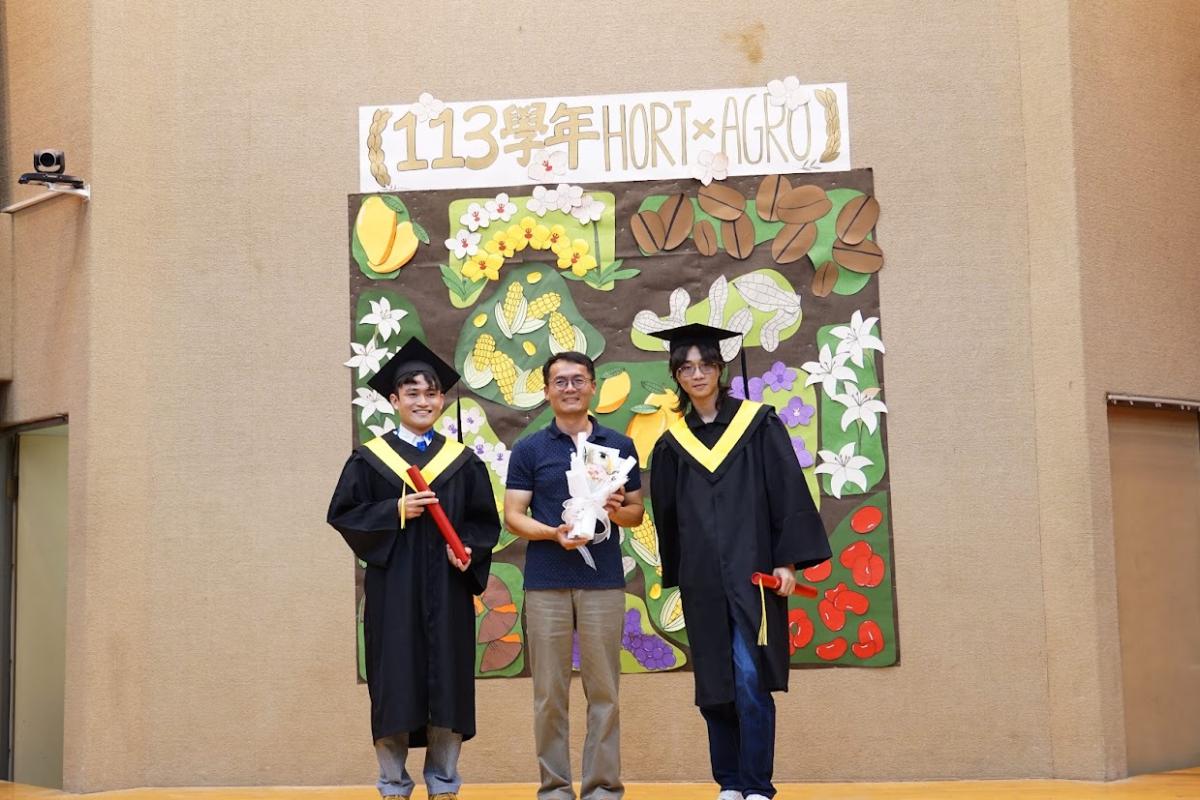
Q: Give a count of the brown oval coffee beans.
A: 11